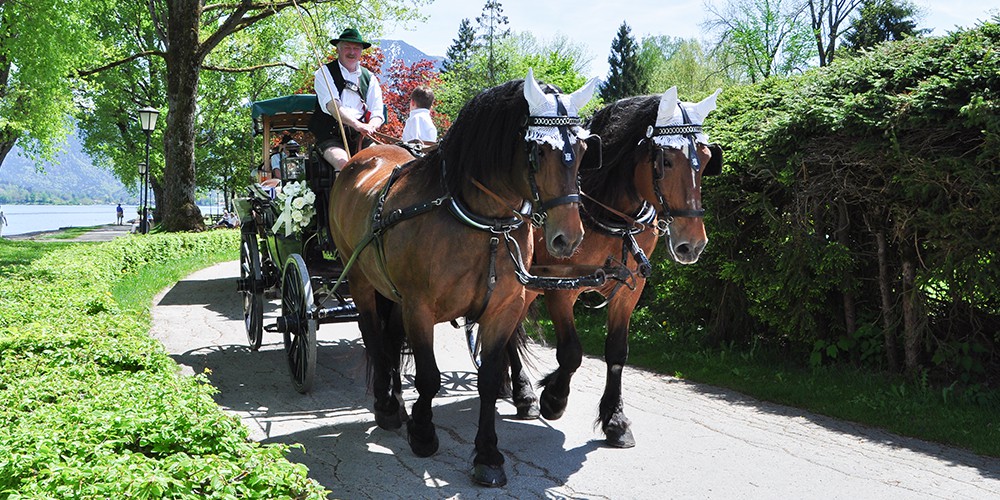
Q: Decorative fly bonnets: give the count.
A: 2